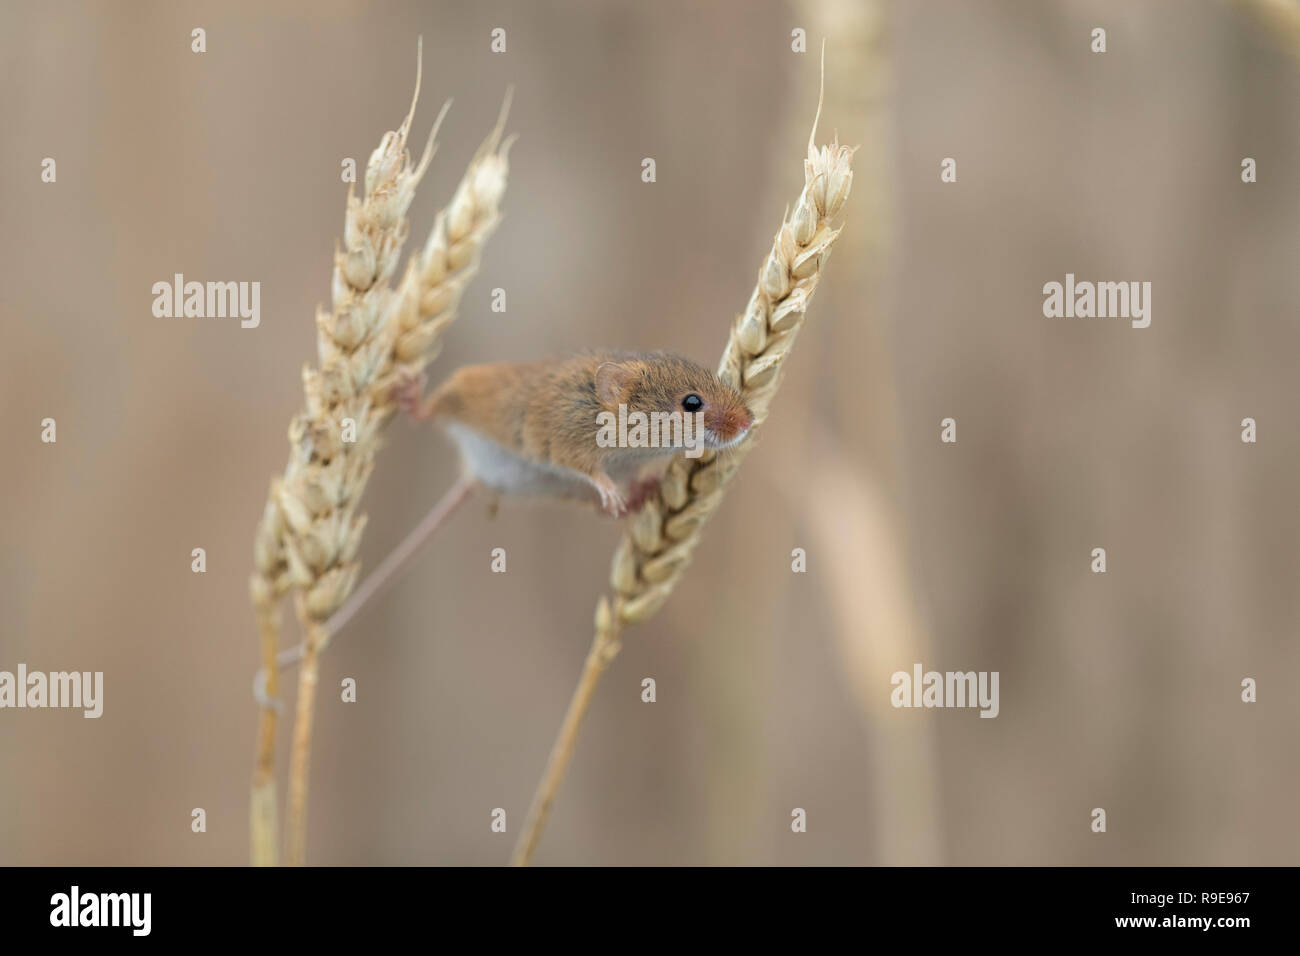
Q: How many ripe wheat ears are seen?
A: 3